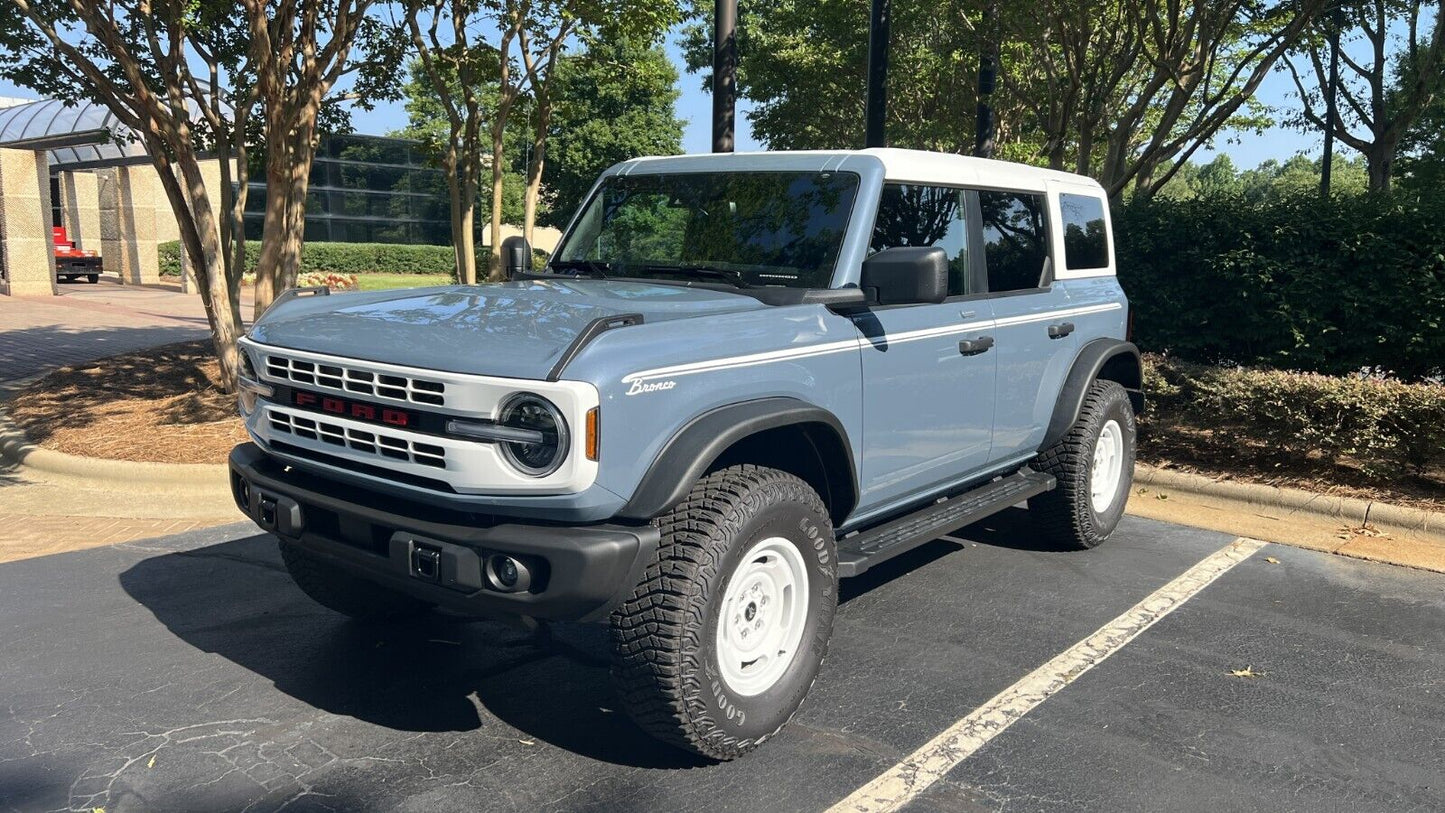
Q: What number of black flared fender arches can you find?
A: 2